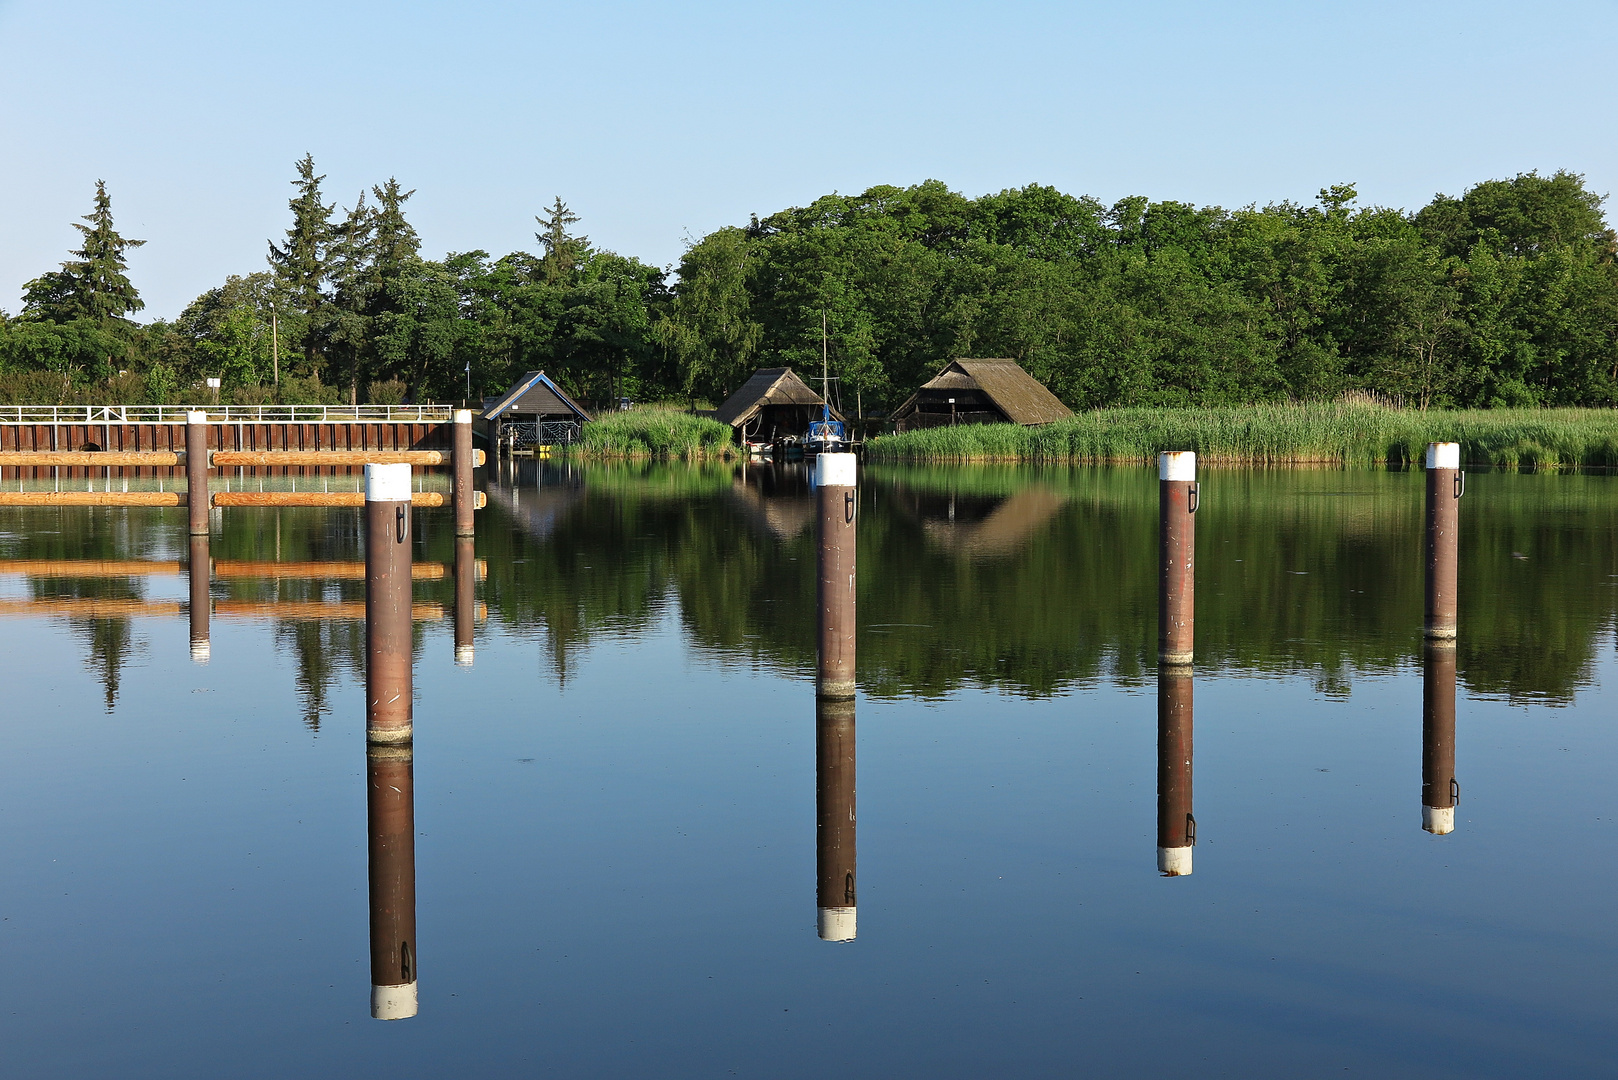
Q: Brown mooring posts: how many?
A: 6